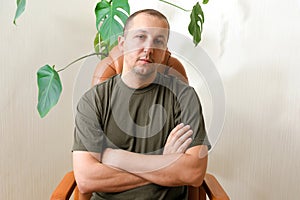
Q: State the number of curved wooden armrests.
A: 2